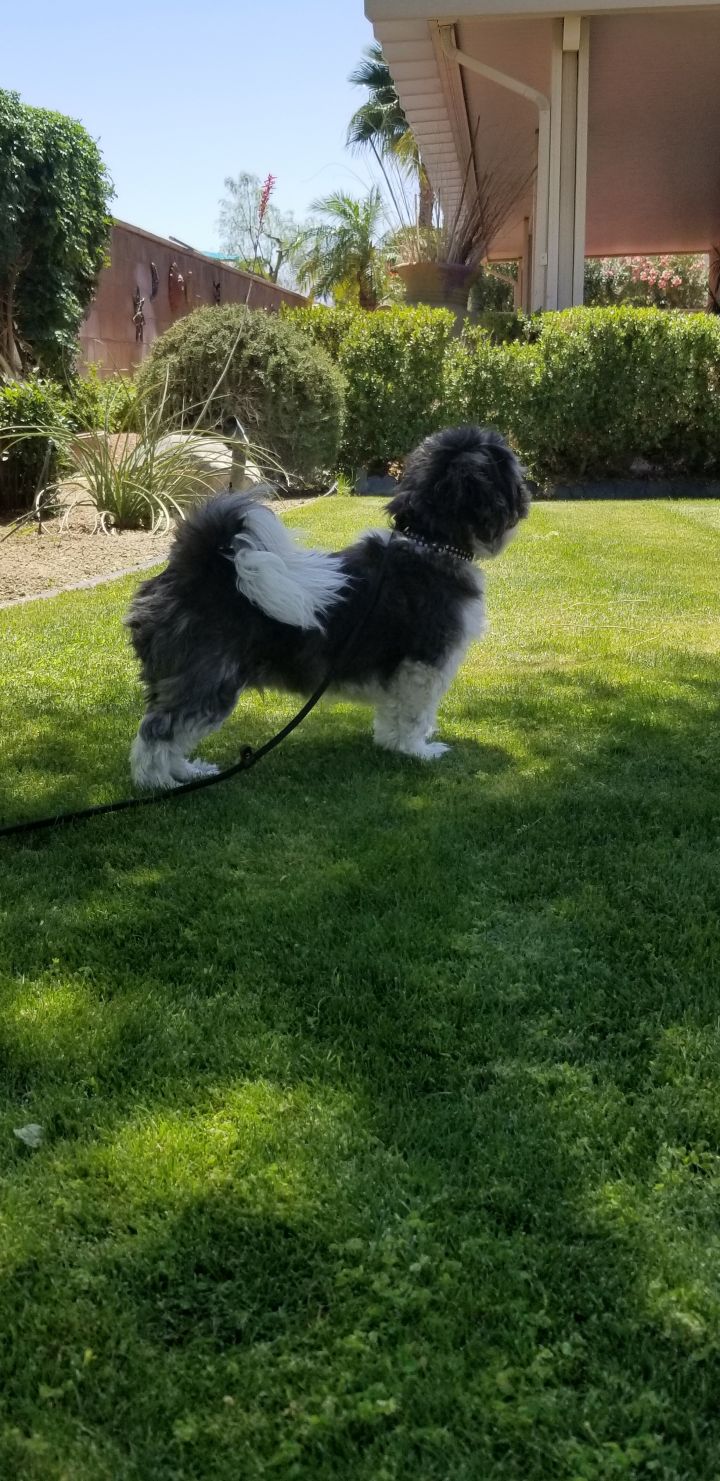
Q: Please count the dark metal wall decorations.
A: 4